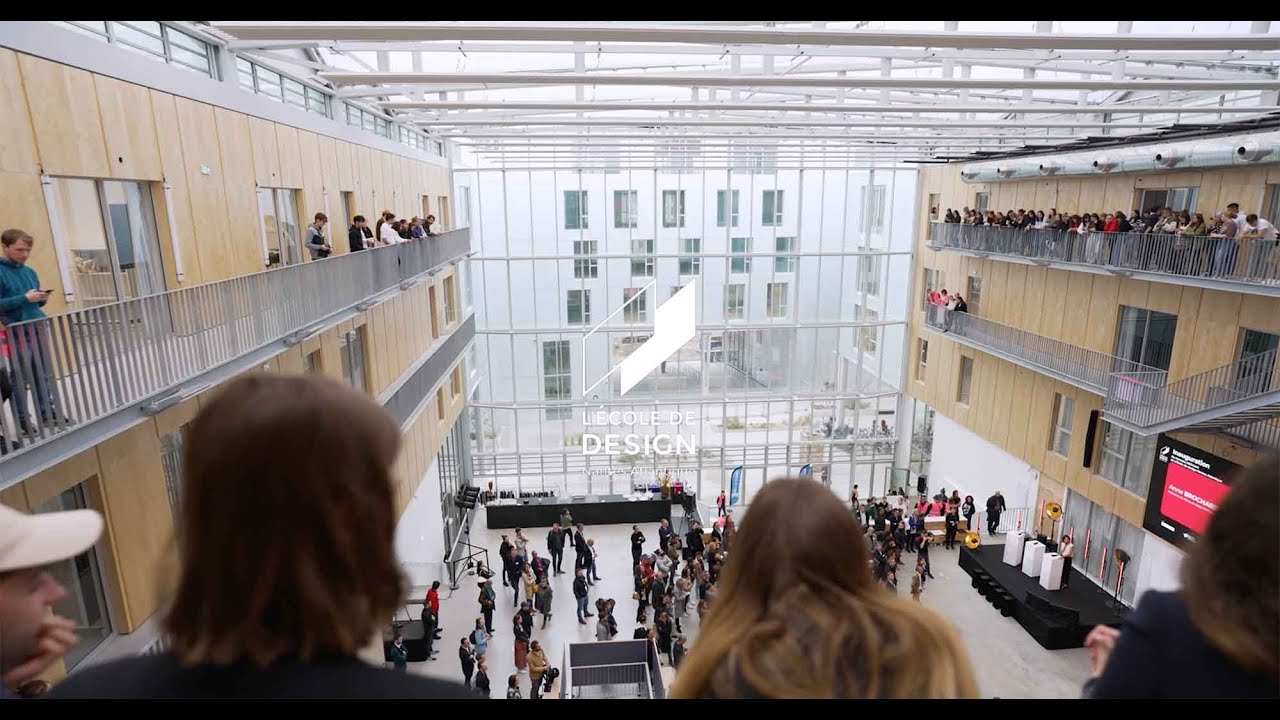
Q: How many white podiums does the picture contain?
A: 3